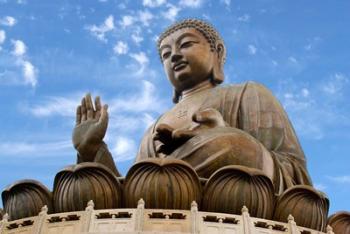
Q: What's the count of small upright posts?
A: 8